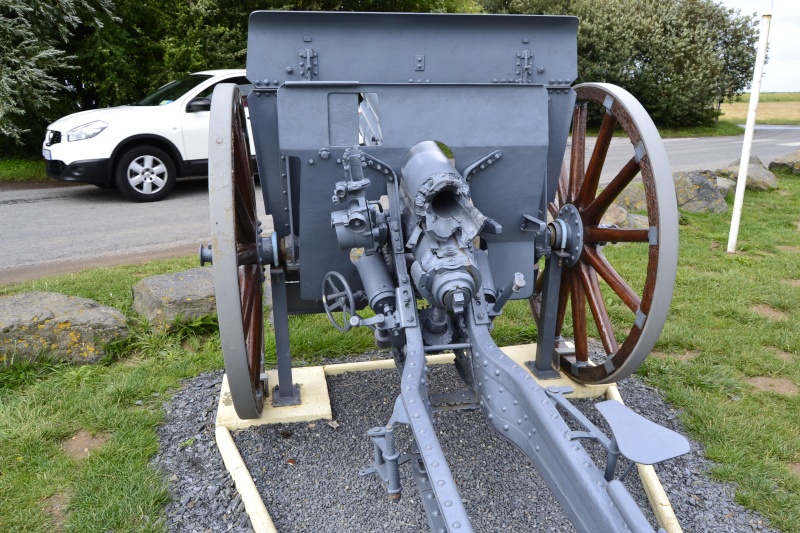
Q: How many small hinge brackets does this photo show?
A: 2